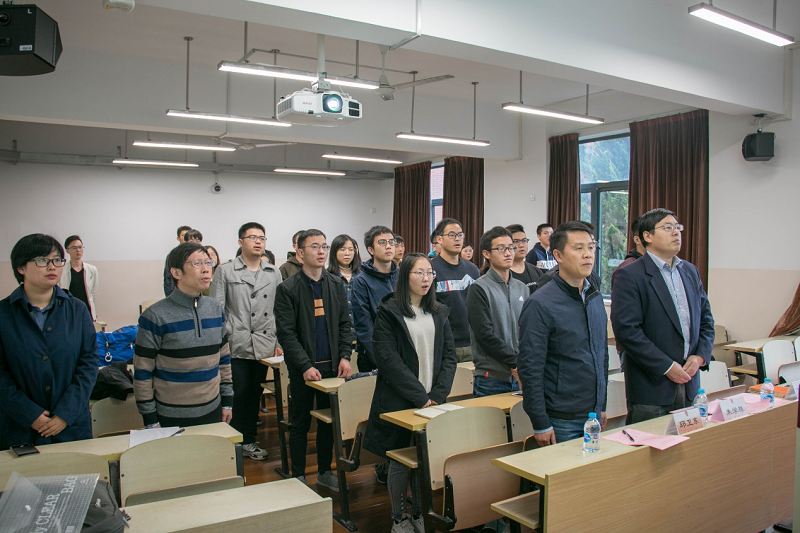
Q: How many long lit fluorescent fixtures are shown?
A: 9